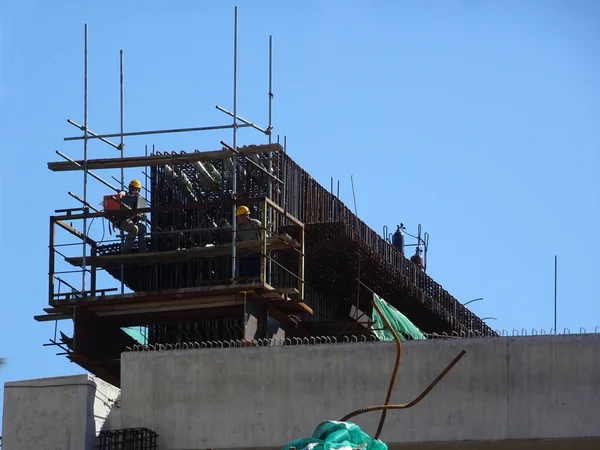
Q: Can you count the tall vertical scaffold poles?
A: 4